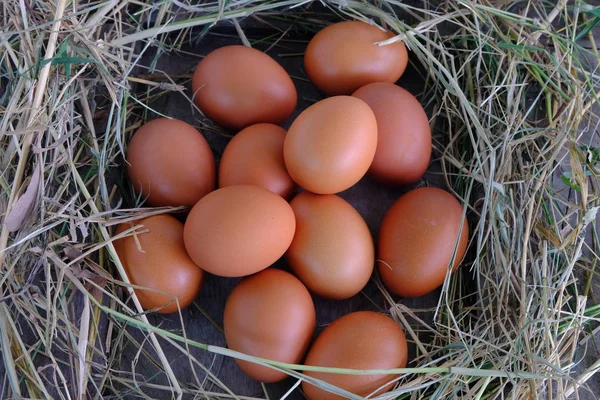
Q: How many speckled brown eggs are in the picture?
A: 12